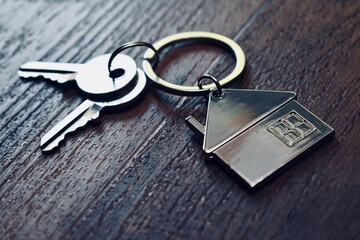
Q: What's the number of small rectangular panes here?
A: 4